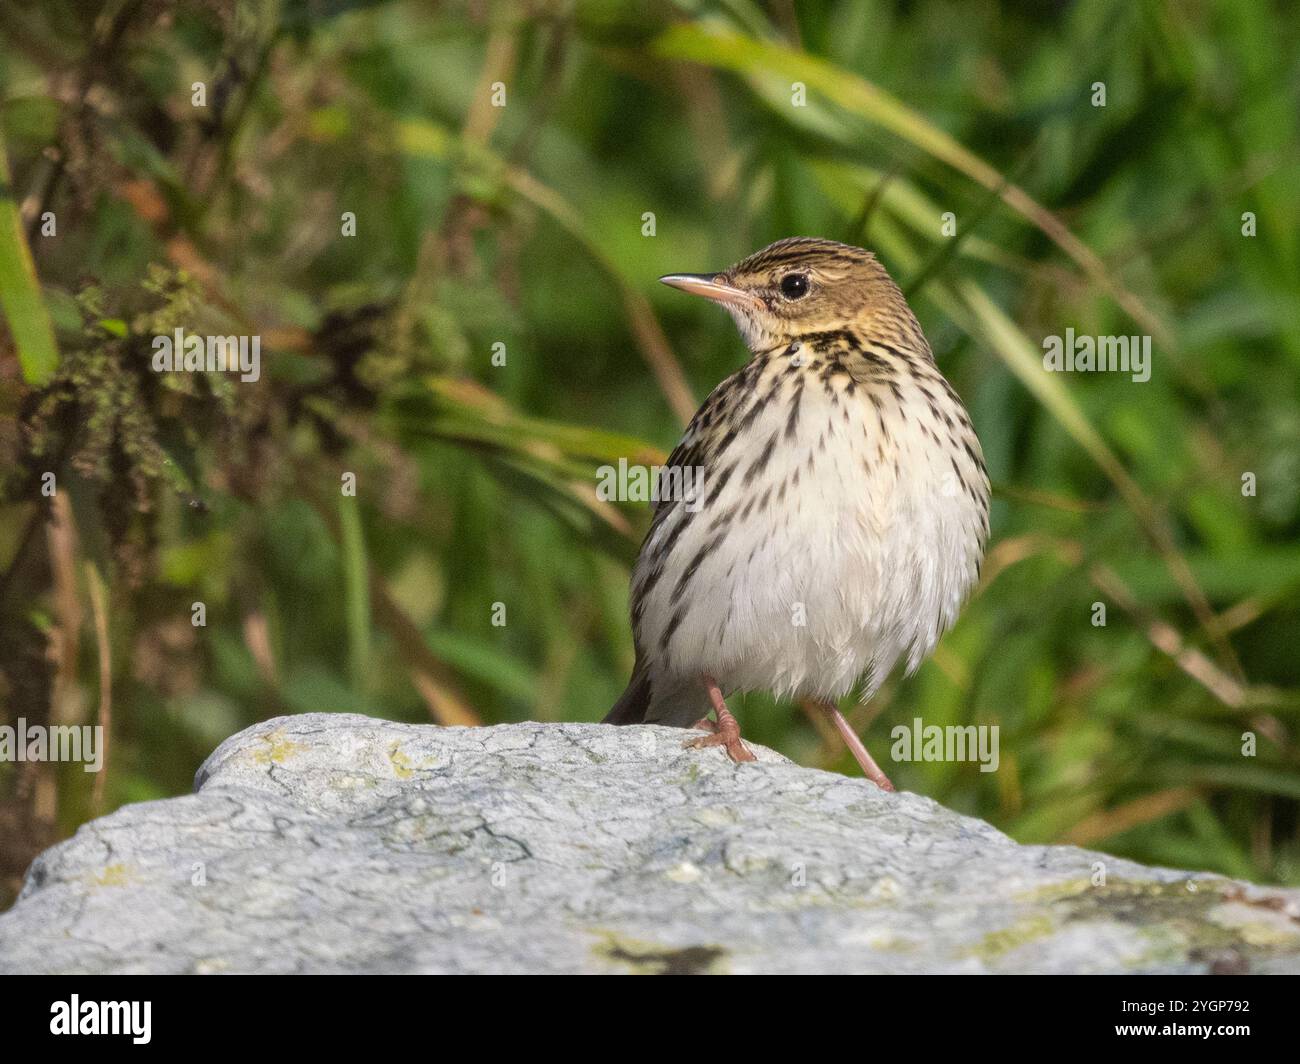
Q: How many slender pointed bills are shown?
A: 1